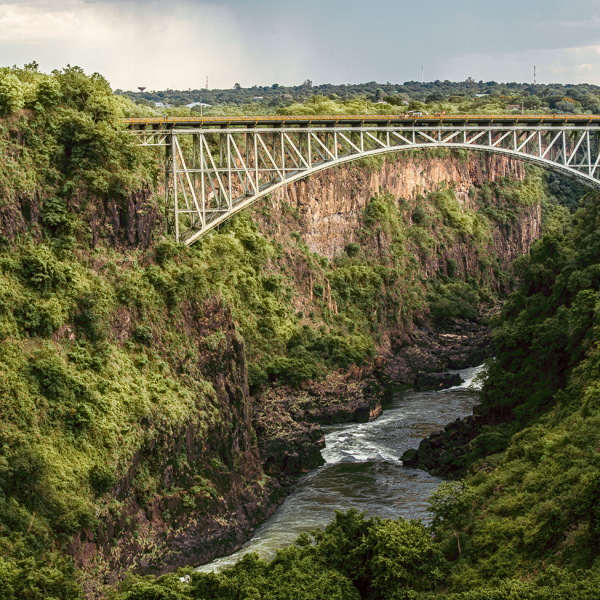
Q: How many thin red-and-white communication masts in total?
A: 2